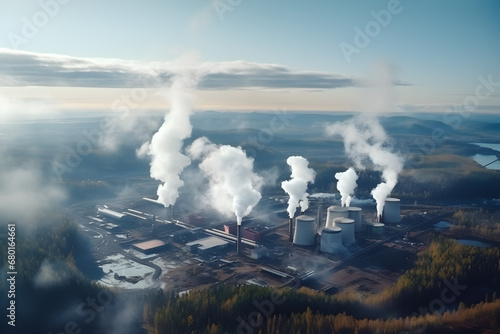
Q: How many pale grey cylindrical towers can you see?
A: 6